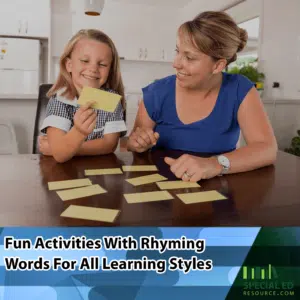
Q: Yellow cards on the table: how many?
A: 9